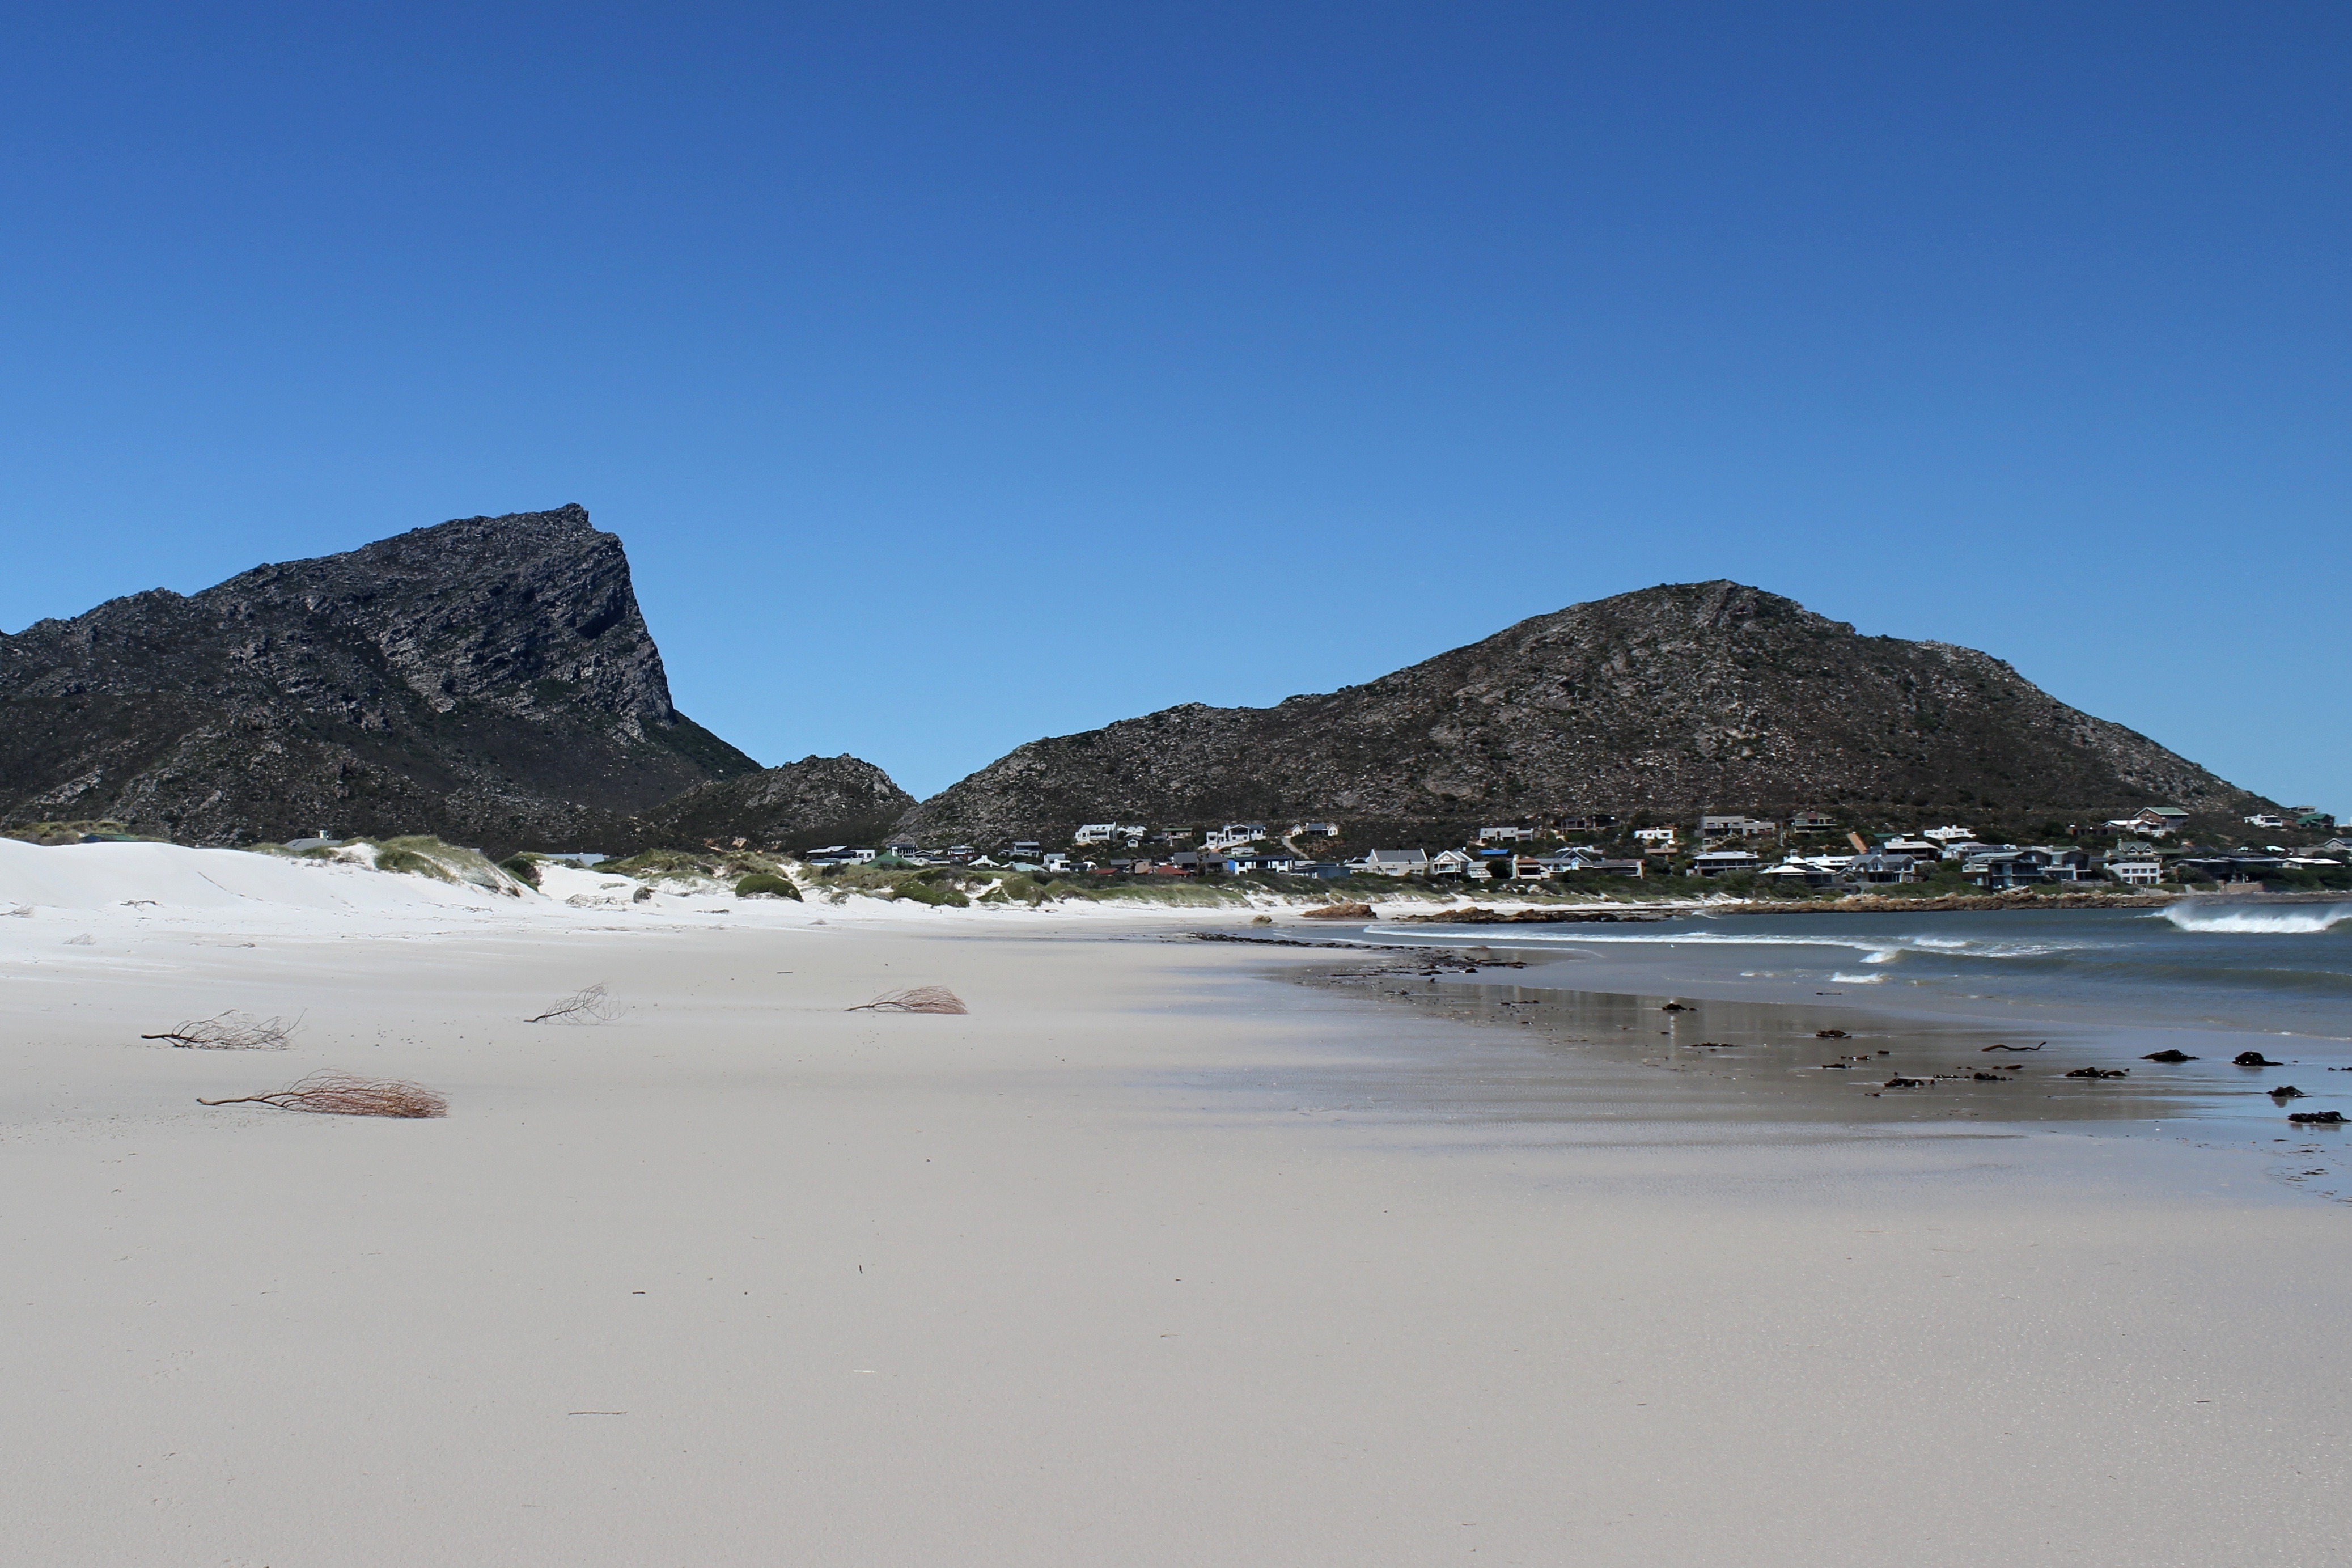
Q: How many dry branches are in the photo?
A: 4